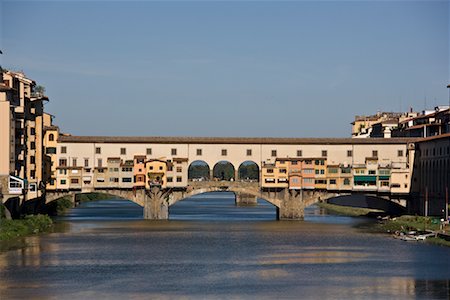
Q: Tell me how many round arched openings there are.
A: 3